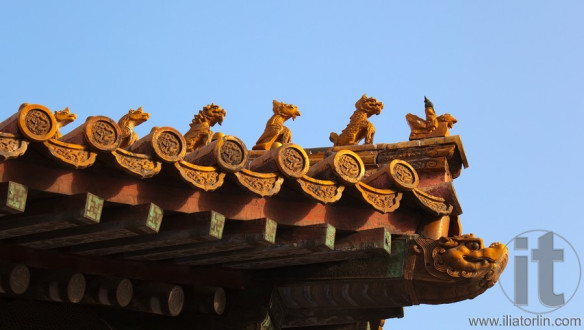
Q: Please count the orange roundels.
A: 7